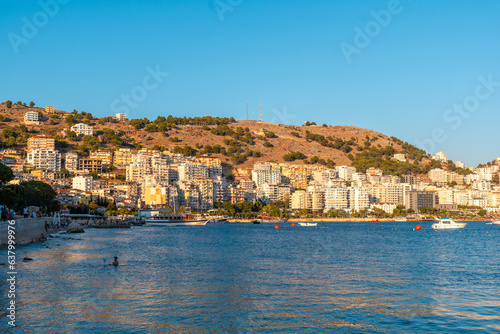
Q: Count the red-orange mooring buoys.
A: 3